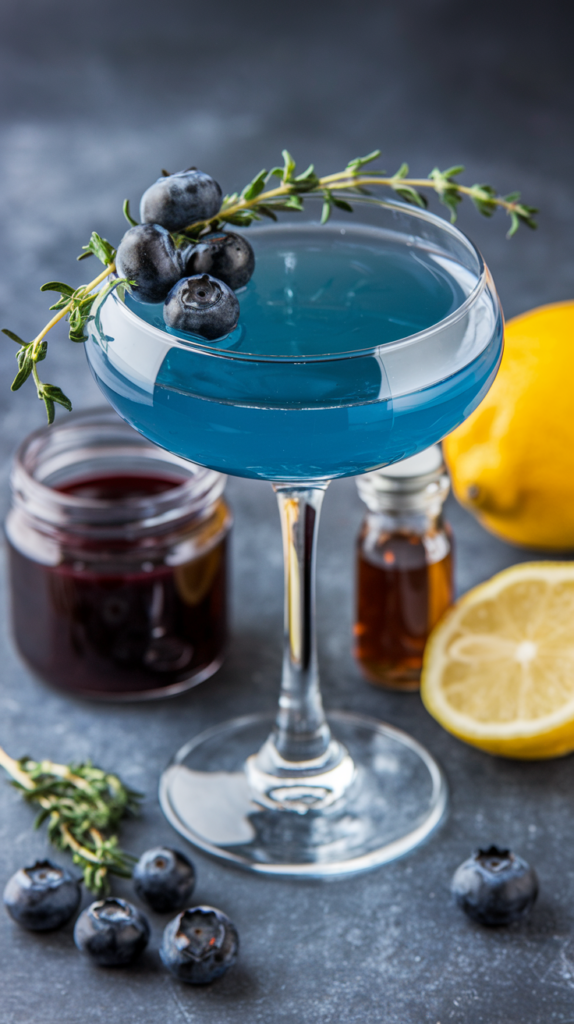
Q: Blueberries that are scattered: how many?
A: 5